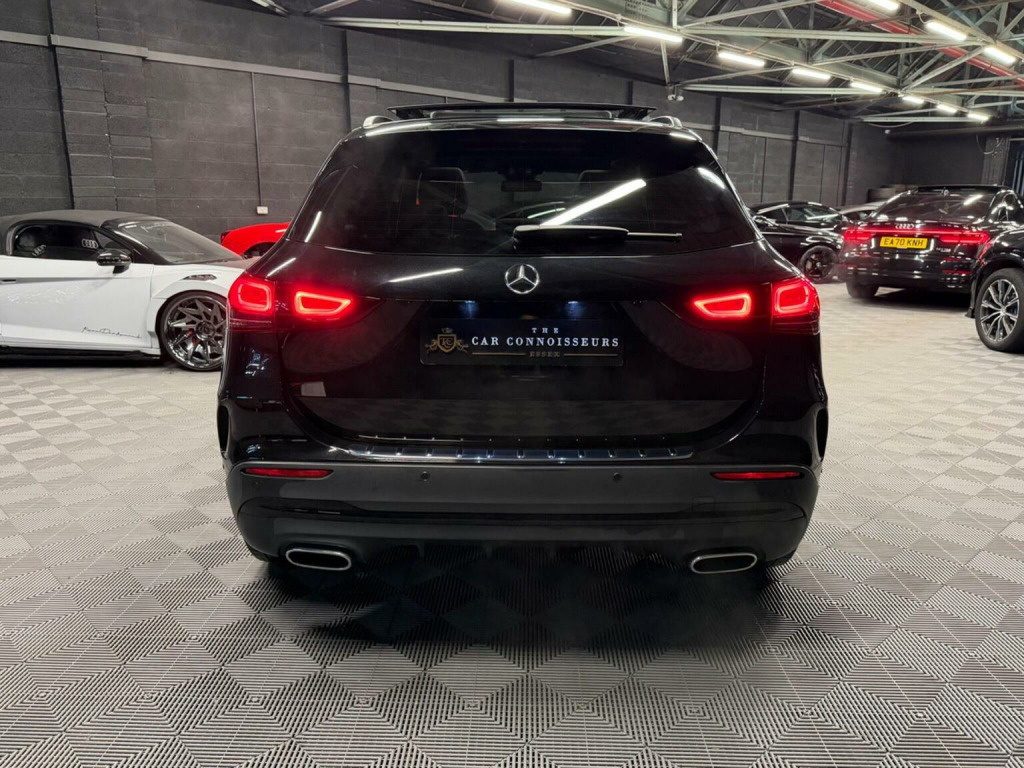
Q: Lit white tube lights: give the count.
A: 11